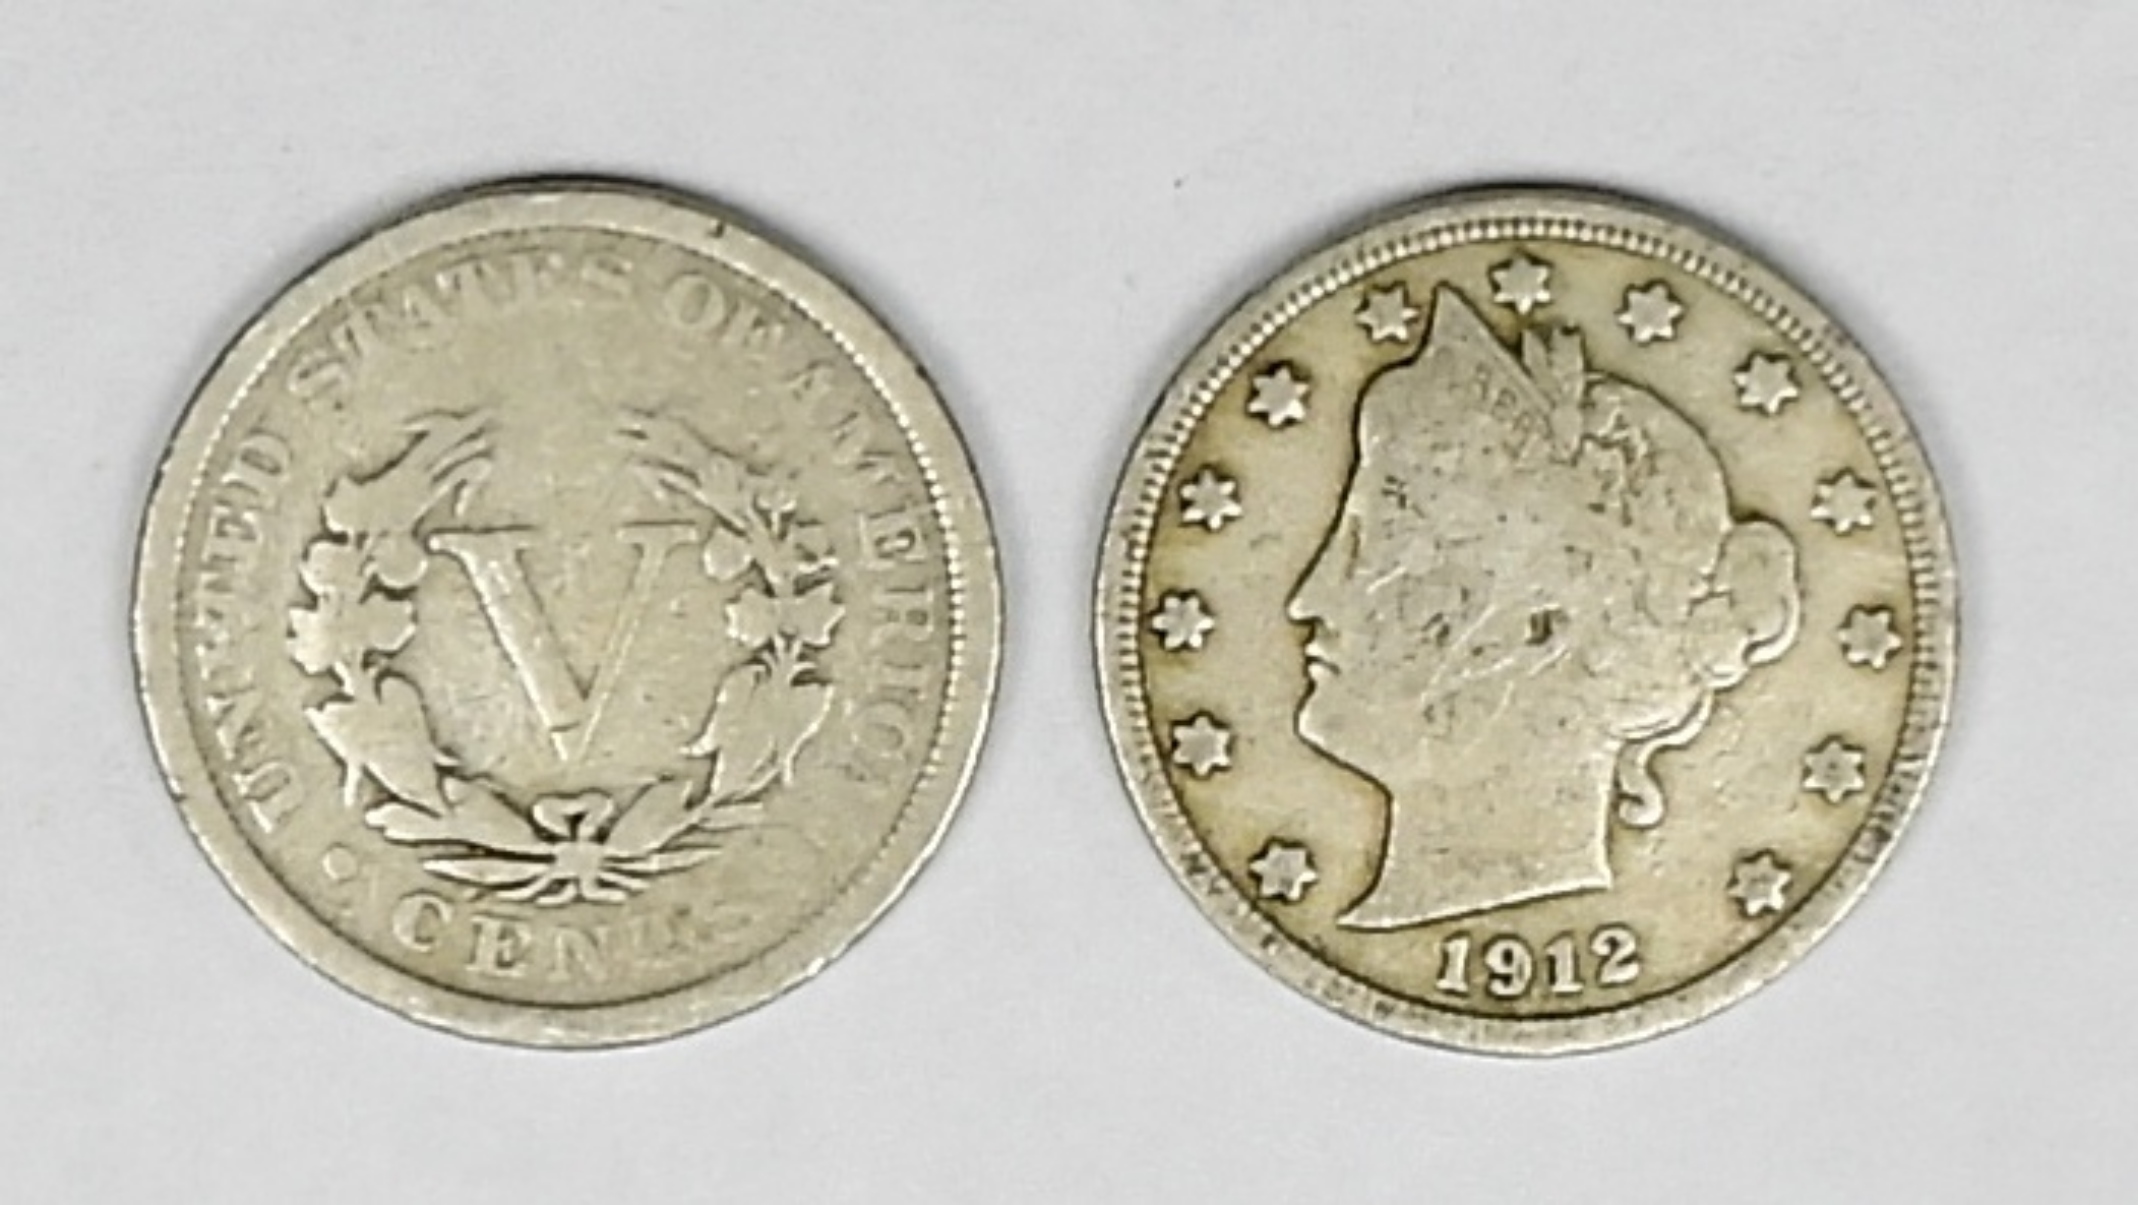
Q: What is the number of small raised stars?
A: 13